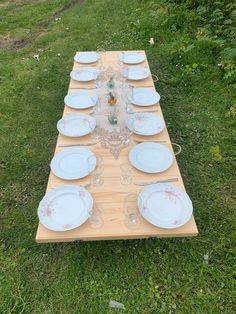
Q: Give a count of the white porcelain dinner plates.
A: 12